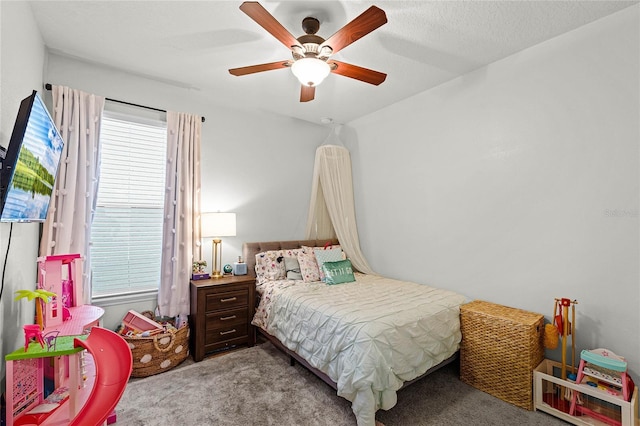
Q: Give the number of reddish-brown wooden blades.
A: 5